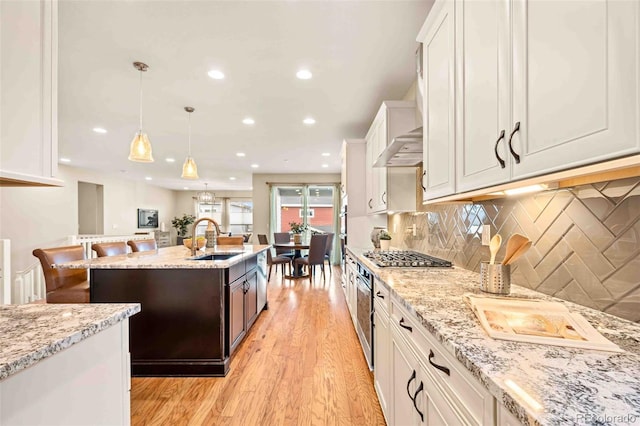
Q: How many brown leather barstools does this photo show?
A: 4